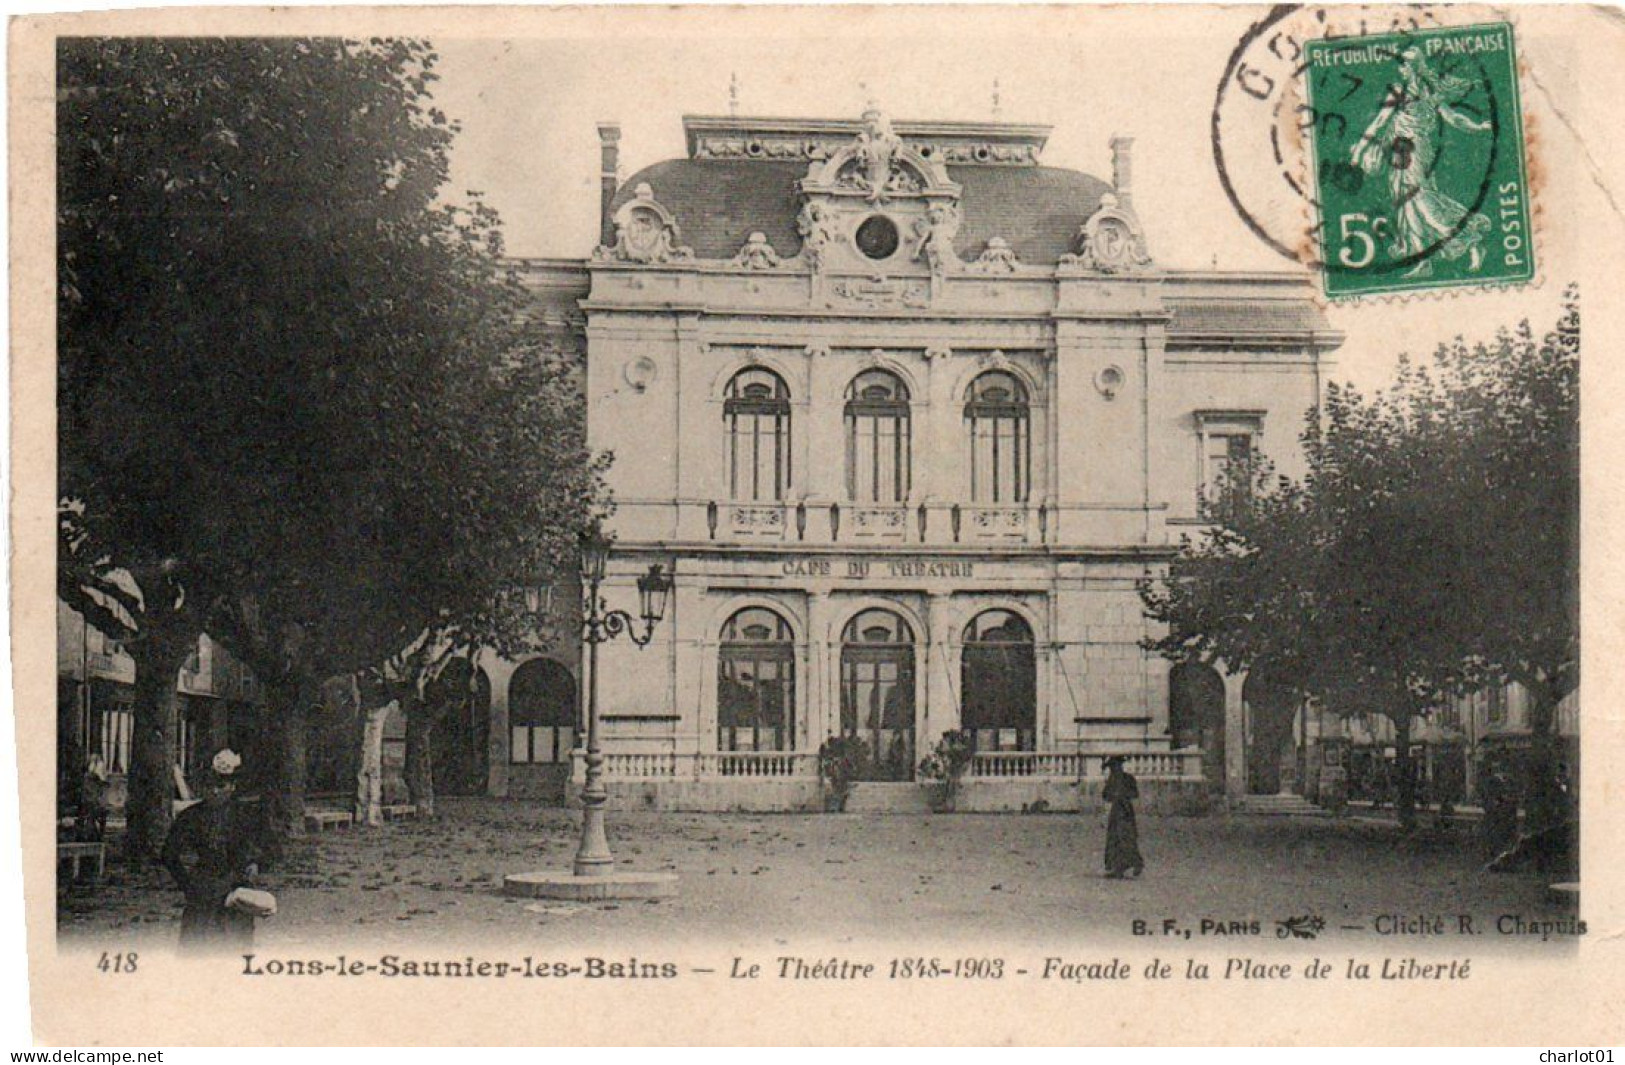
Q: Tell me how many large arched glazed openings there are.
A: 6